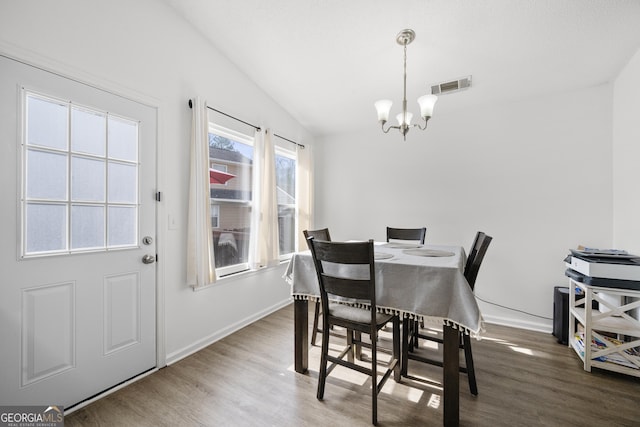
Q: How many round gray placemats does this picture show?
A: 3